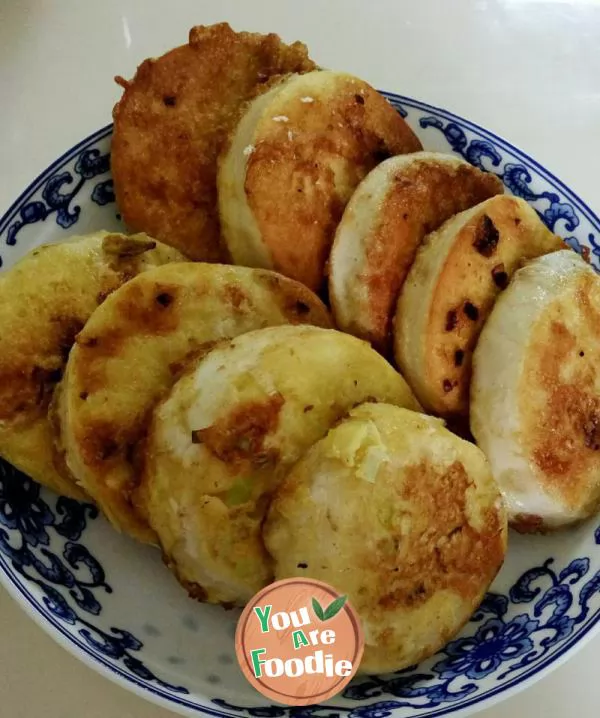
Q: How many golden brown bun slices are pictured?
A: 9